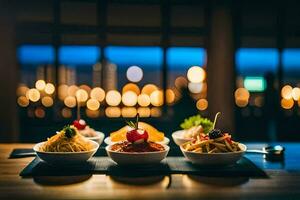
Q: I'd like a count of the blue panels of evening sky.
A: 6